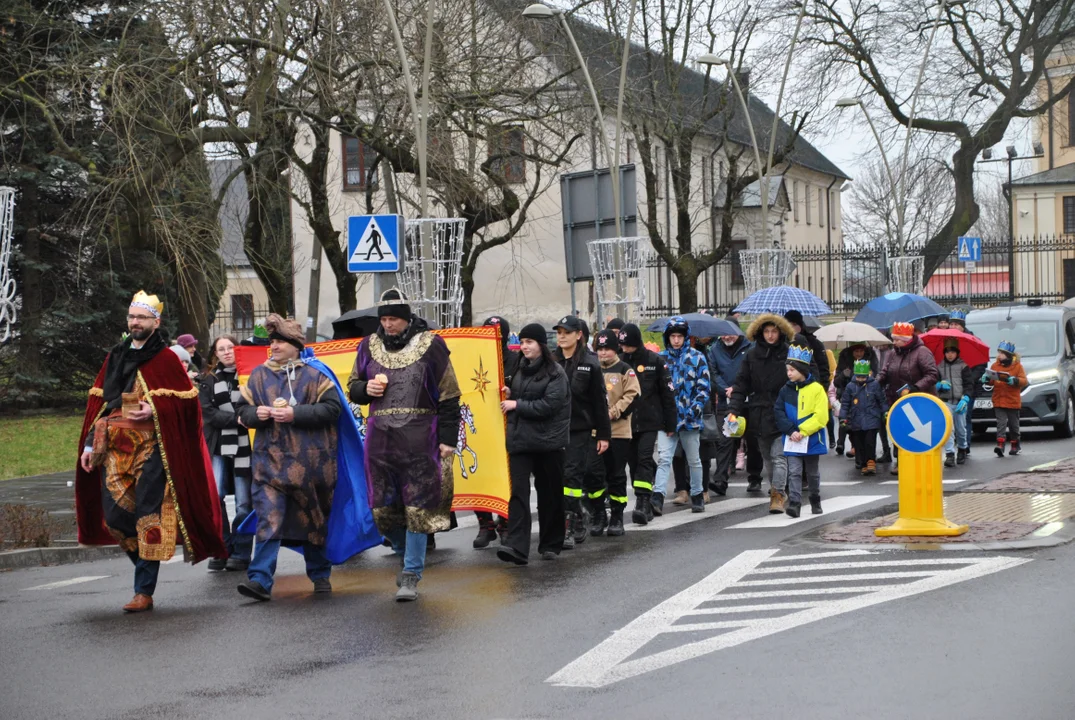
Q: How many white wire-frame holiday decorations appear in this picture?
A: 5